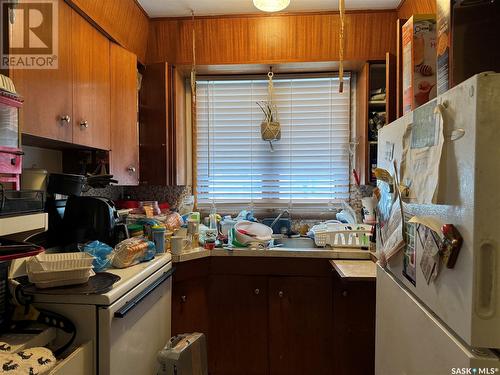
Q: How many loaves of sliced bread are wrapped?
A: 1